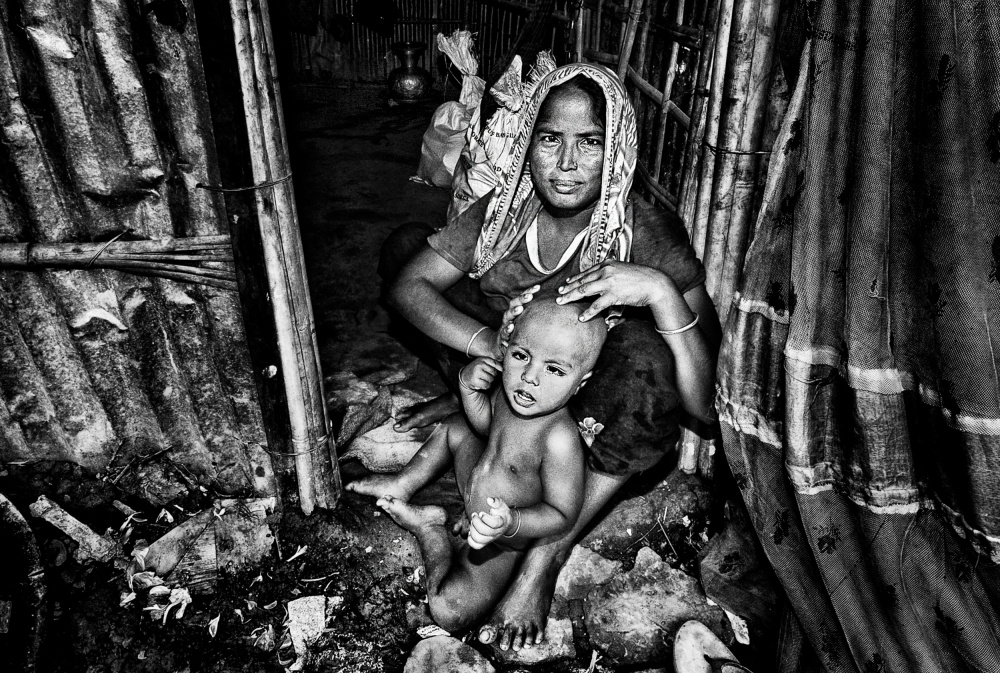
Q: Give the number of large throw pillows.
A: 0